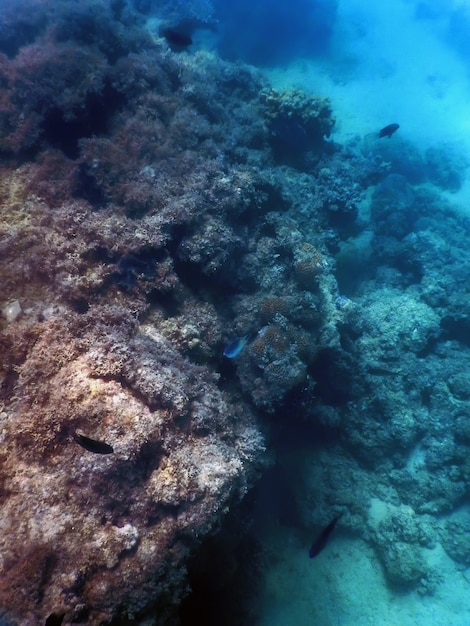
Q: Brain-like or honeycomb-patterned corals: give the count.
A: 3